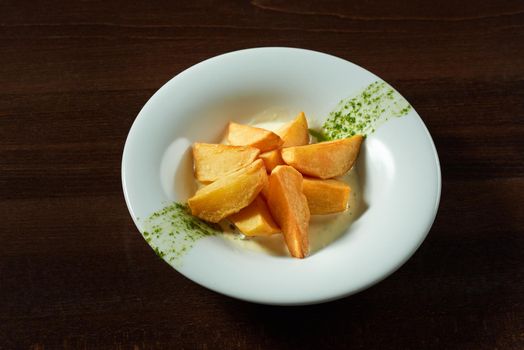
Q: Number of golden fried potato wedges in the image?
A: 9